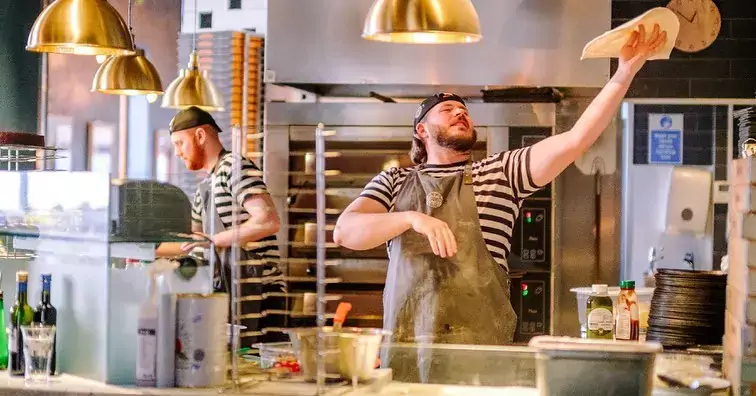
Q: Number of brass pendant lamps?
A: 4